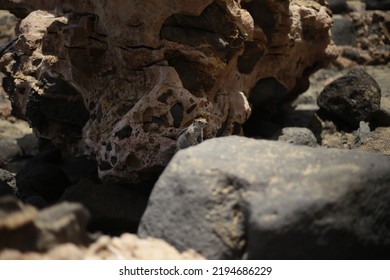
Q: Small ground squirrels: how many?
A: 1